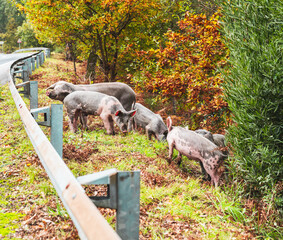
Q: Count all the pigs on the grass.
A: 5